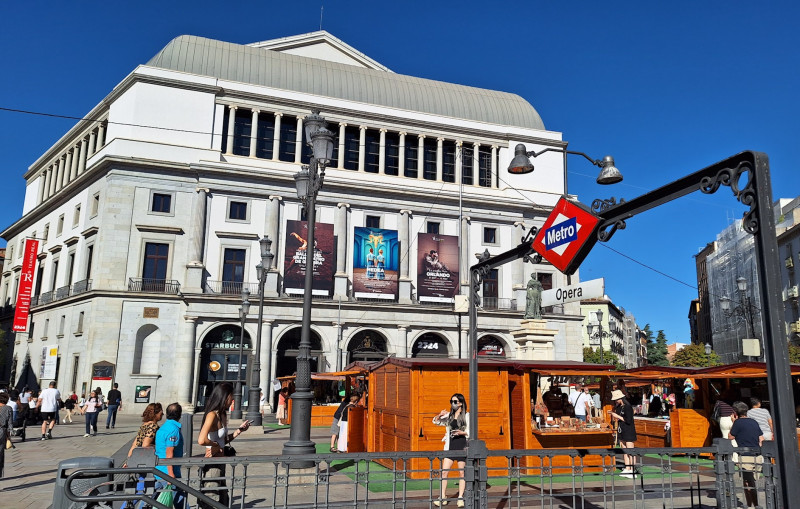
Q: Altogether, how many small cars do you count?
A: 0